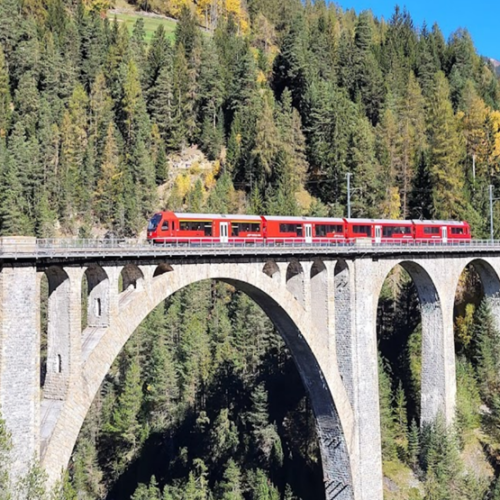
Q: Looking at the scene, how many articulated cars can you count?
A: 4